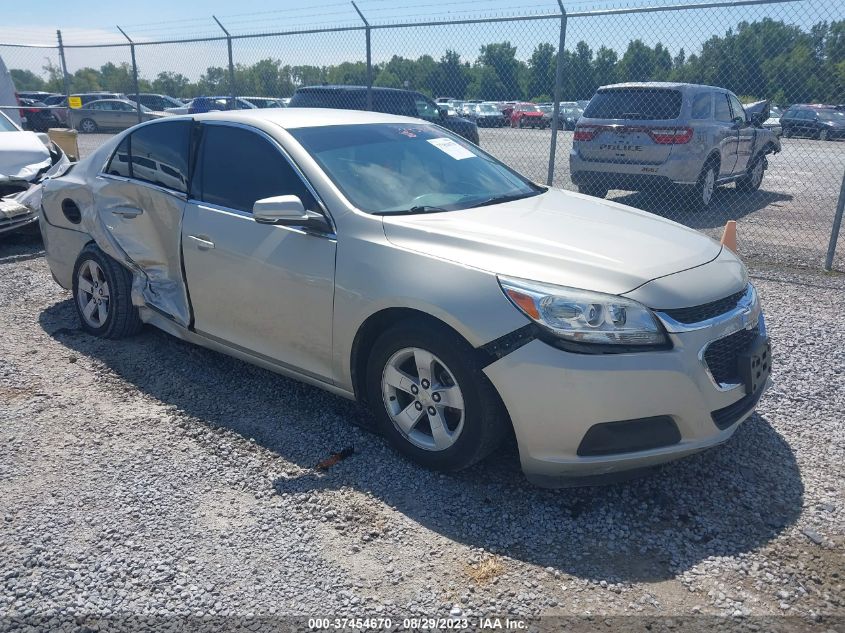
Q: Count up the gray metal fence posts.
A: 6